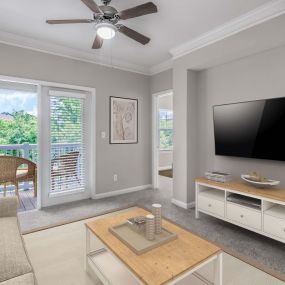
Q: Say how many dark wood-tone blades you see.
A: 5